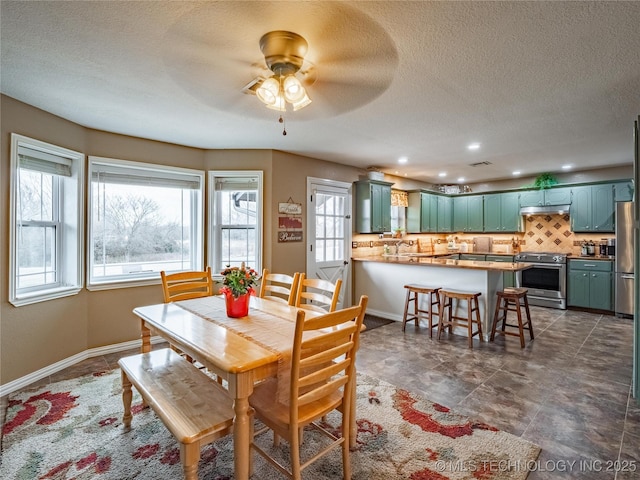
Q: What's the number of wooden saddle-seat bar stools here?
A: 3